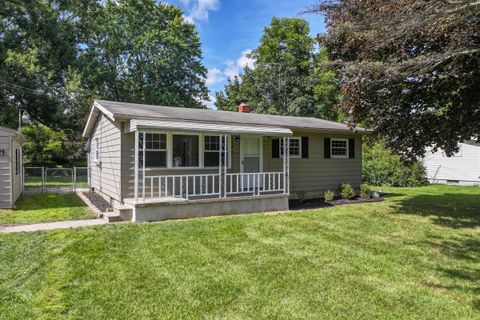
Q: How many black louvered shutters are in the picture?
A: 4